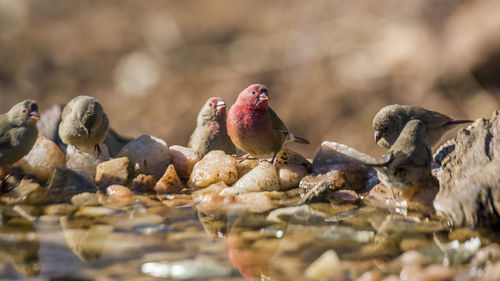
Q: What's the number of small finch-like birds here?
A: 6